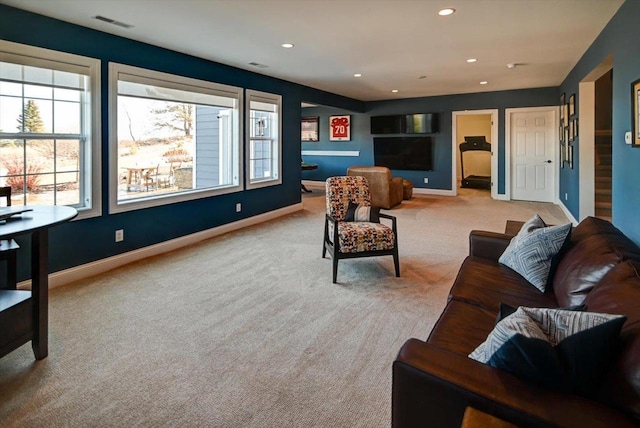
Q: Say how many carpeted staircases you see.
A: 1